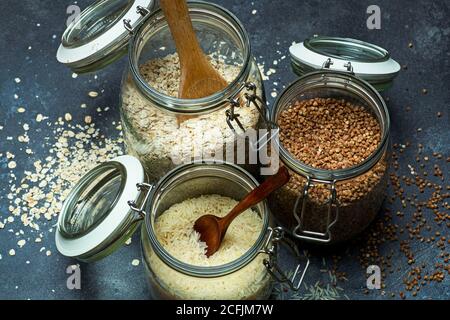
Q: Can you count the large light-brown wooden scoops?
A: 1